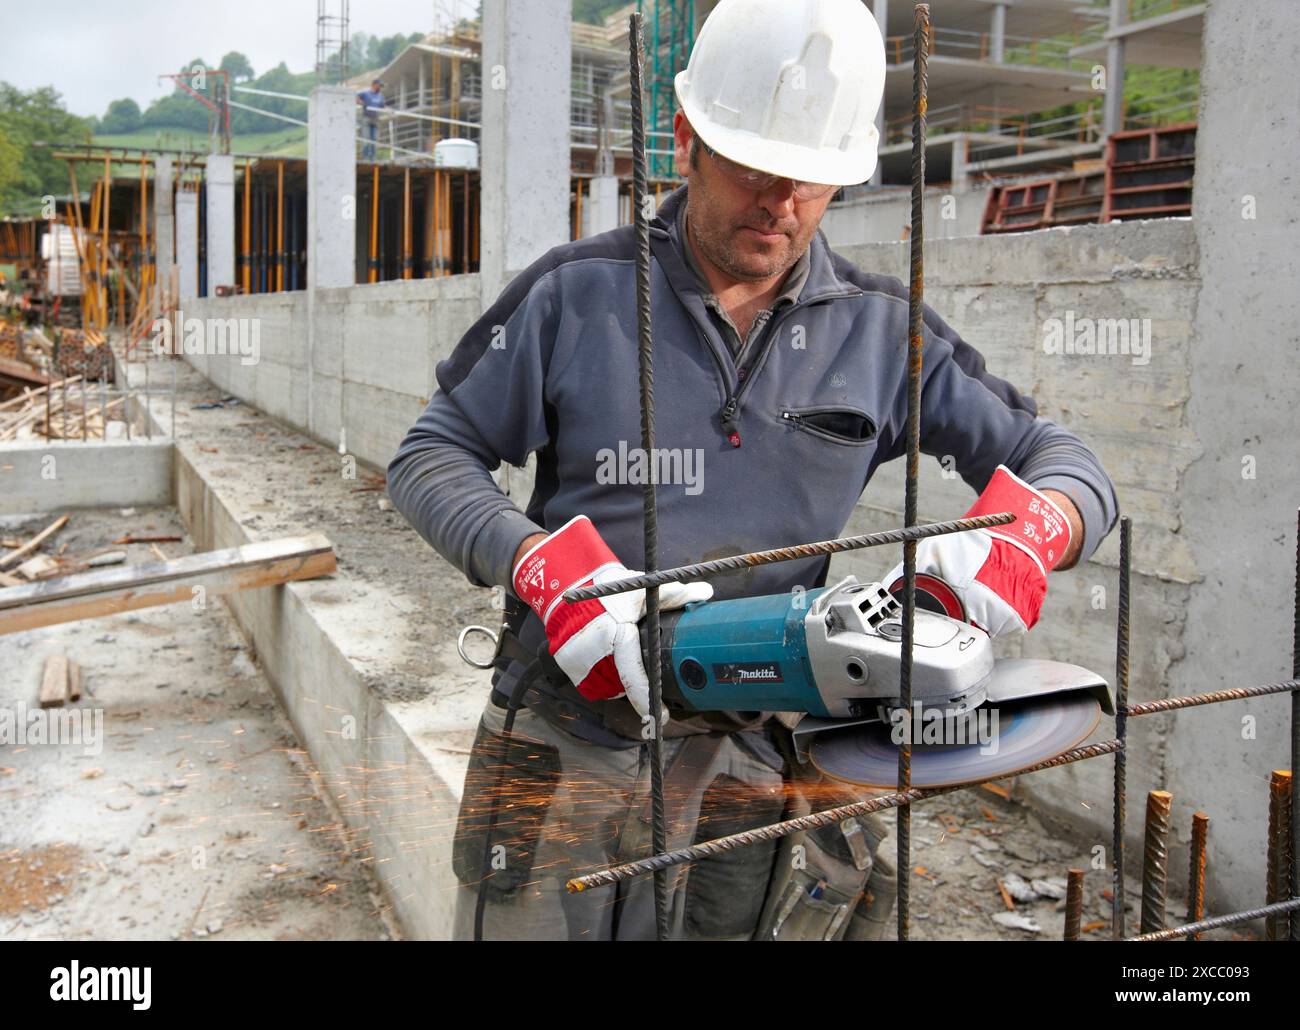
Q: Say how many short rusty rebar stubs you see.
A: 4